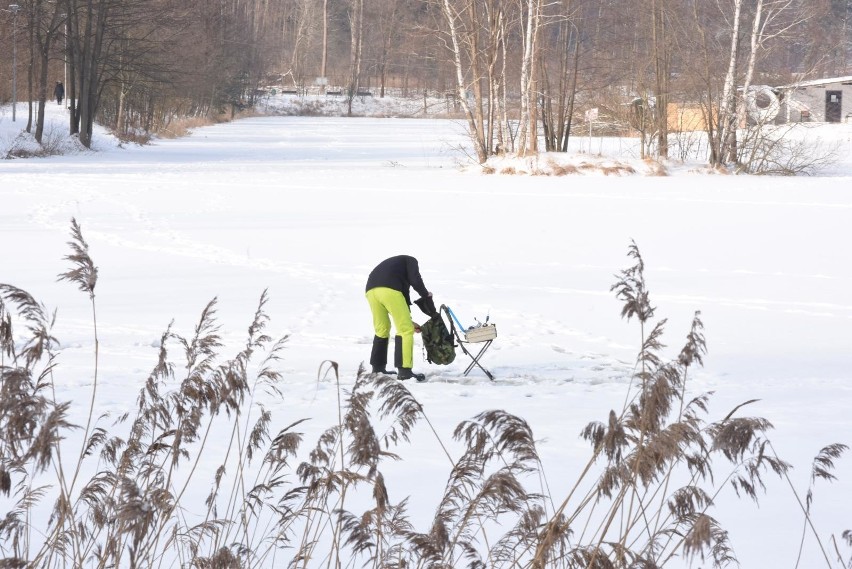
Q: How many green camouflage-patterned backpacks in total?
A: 1